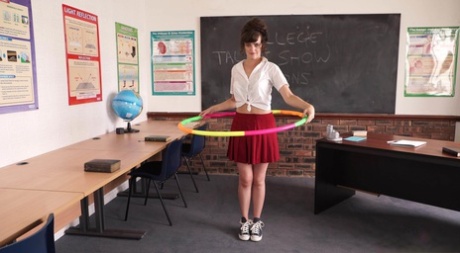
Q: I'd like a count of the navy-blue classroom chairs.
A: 3